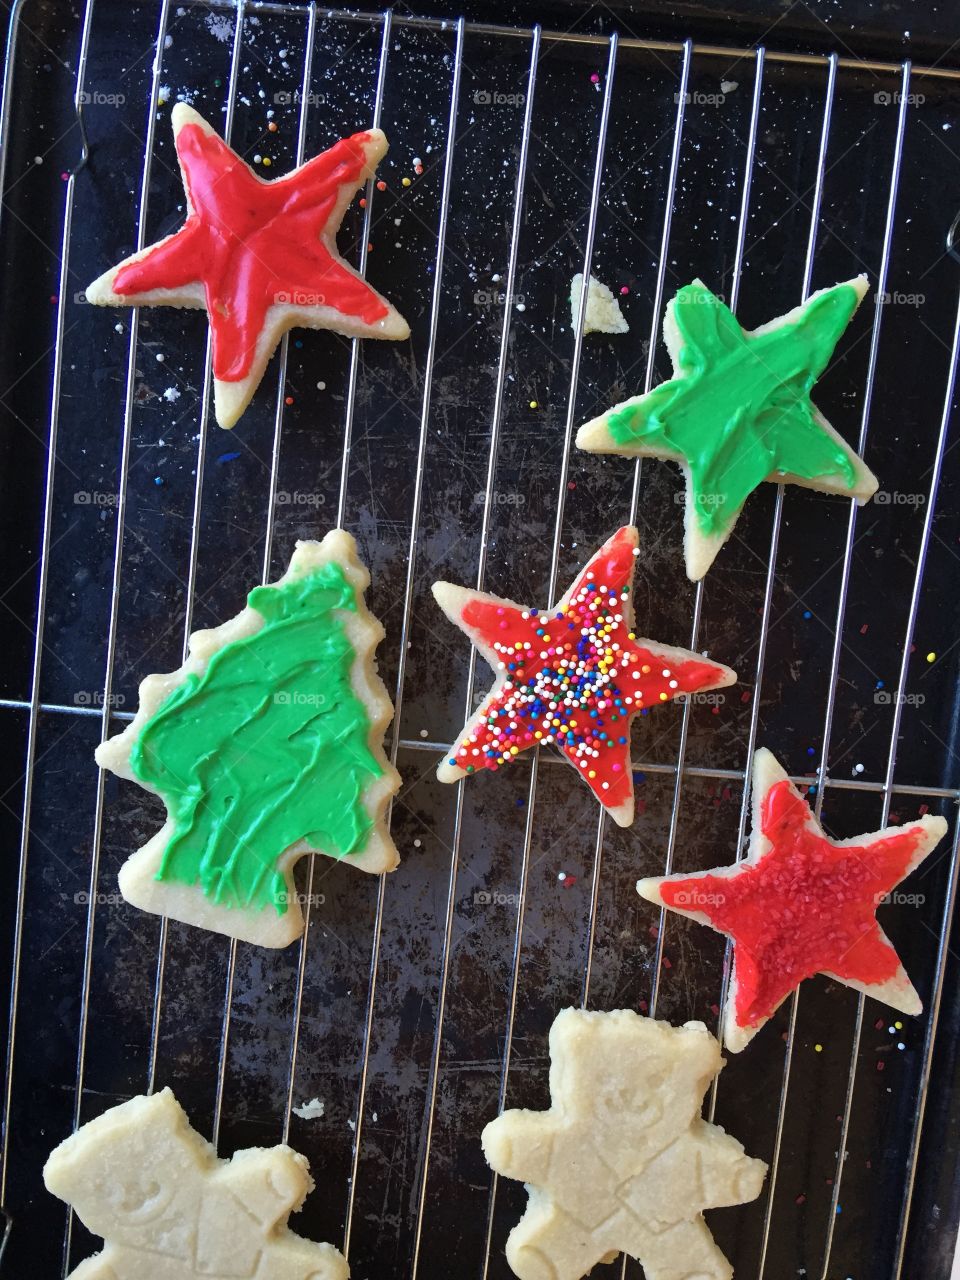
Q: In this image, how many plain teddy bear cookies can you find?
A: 2